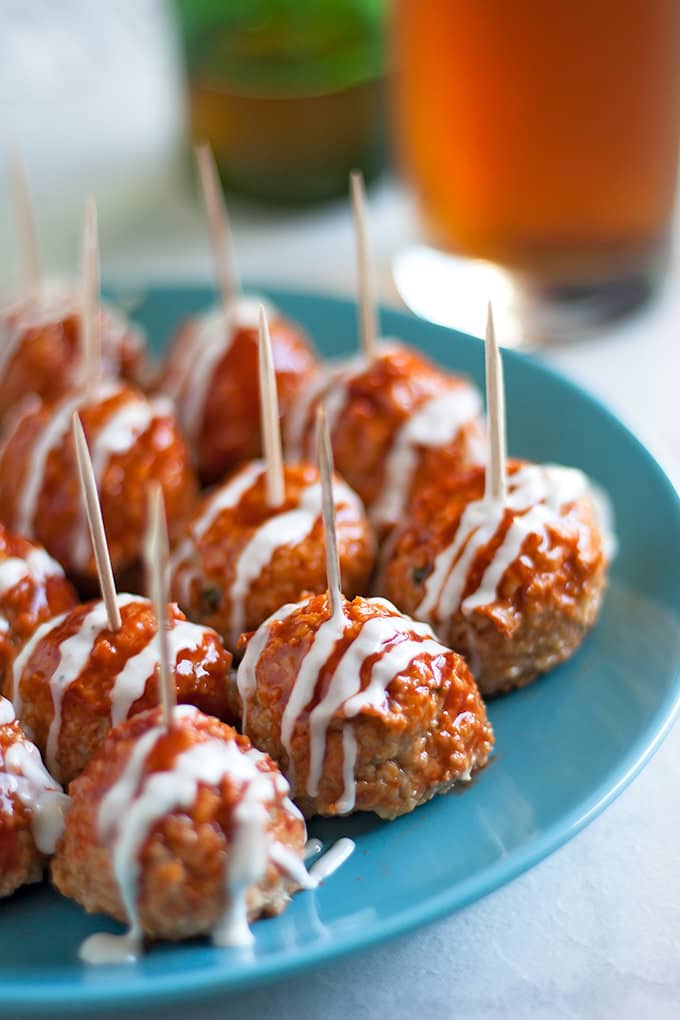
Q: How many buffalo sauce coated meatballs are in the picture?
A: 11